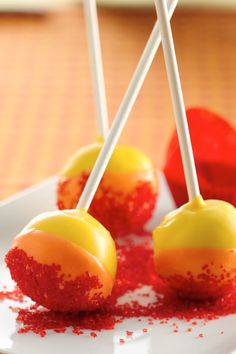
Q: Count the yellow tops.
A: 3